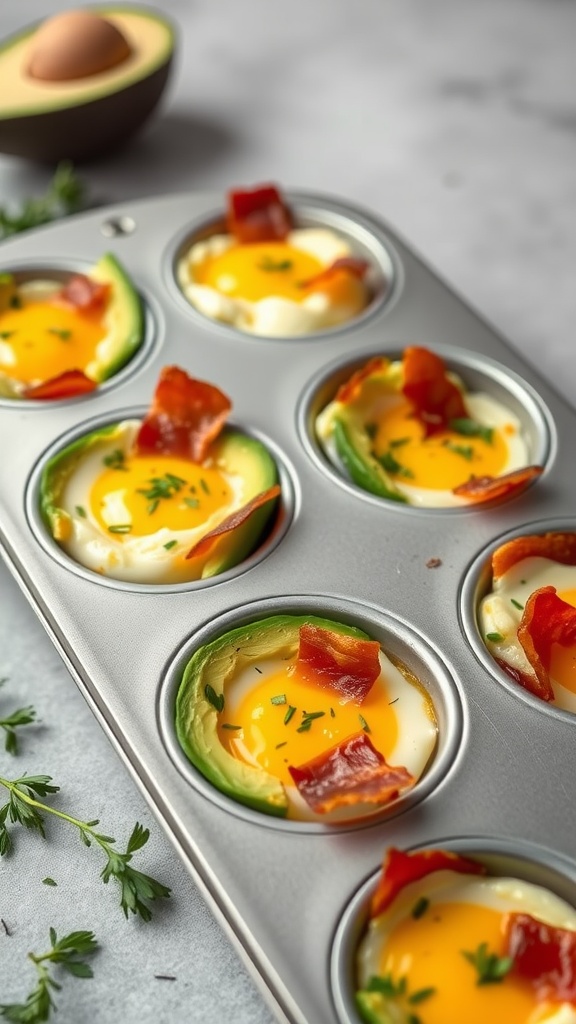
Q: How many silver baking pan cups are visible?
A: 7